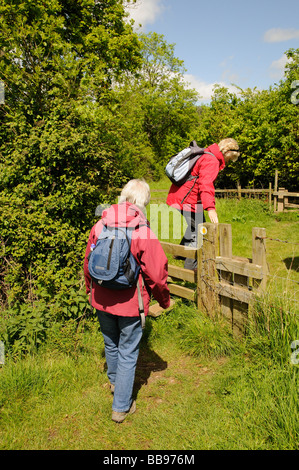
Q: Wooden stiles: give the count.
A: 2